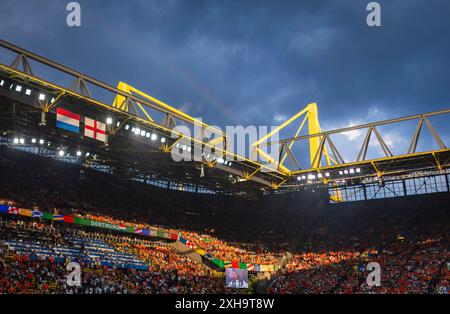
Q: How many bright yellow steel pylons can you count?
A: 2